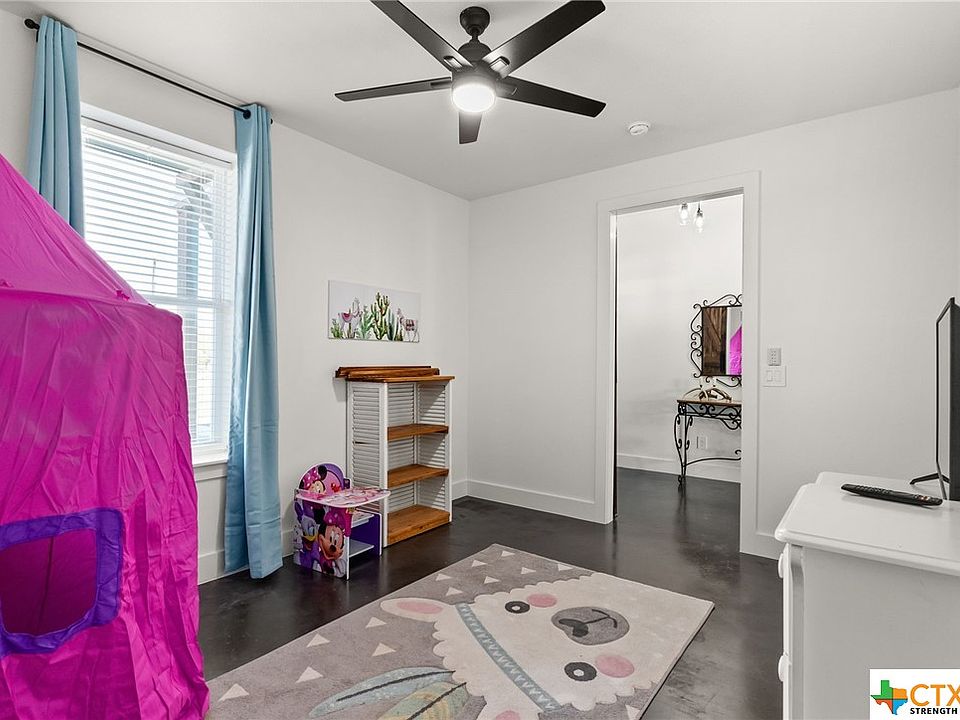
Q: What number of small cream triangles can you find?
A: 13